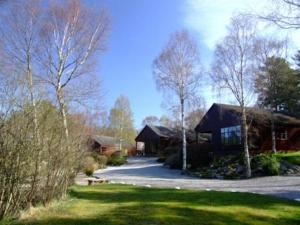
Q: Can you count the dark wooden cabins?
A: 3